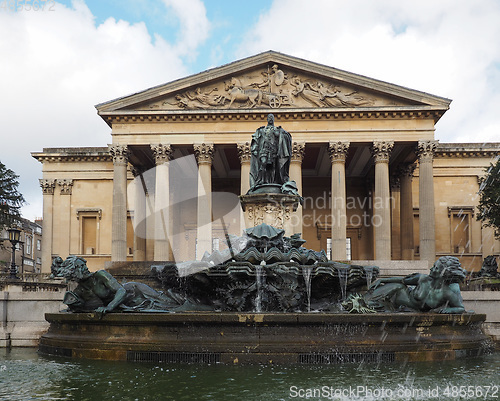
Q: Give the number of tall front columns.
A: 8